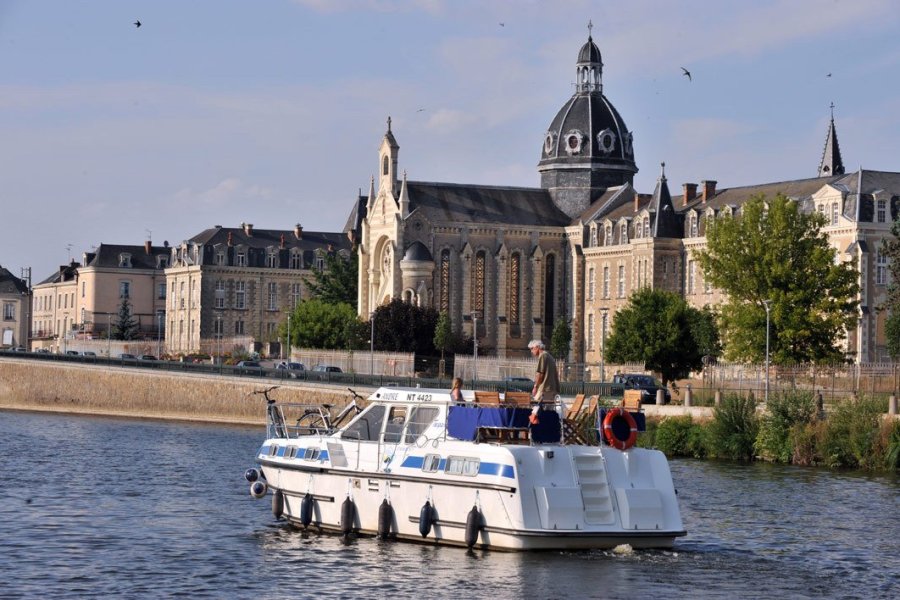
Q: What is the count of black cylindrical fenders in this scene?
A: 6